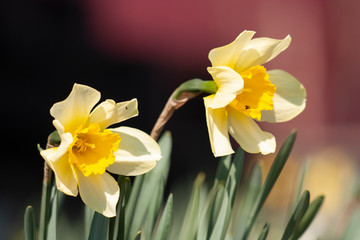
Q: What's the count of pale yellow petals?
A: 12